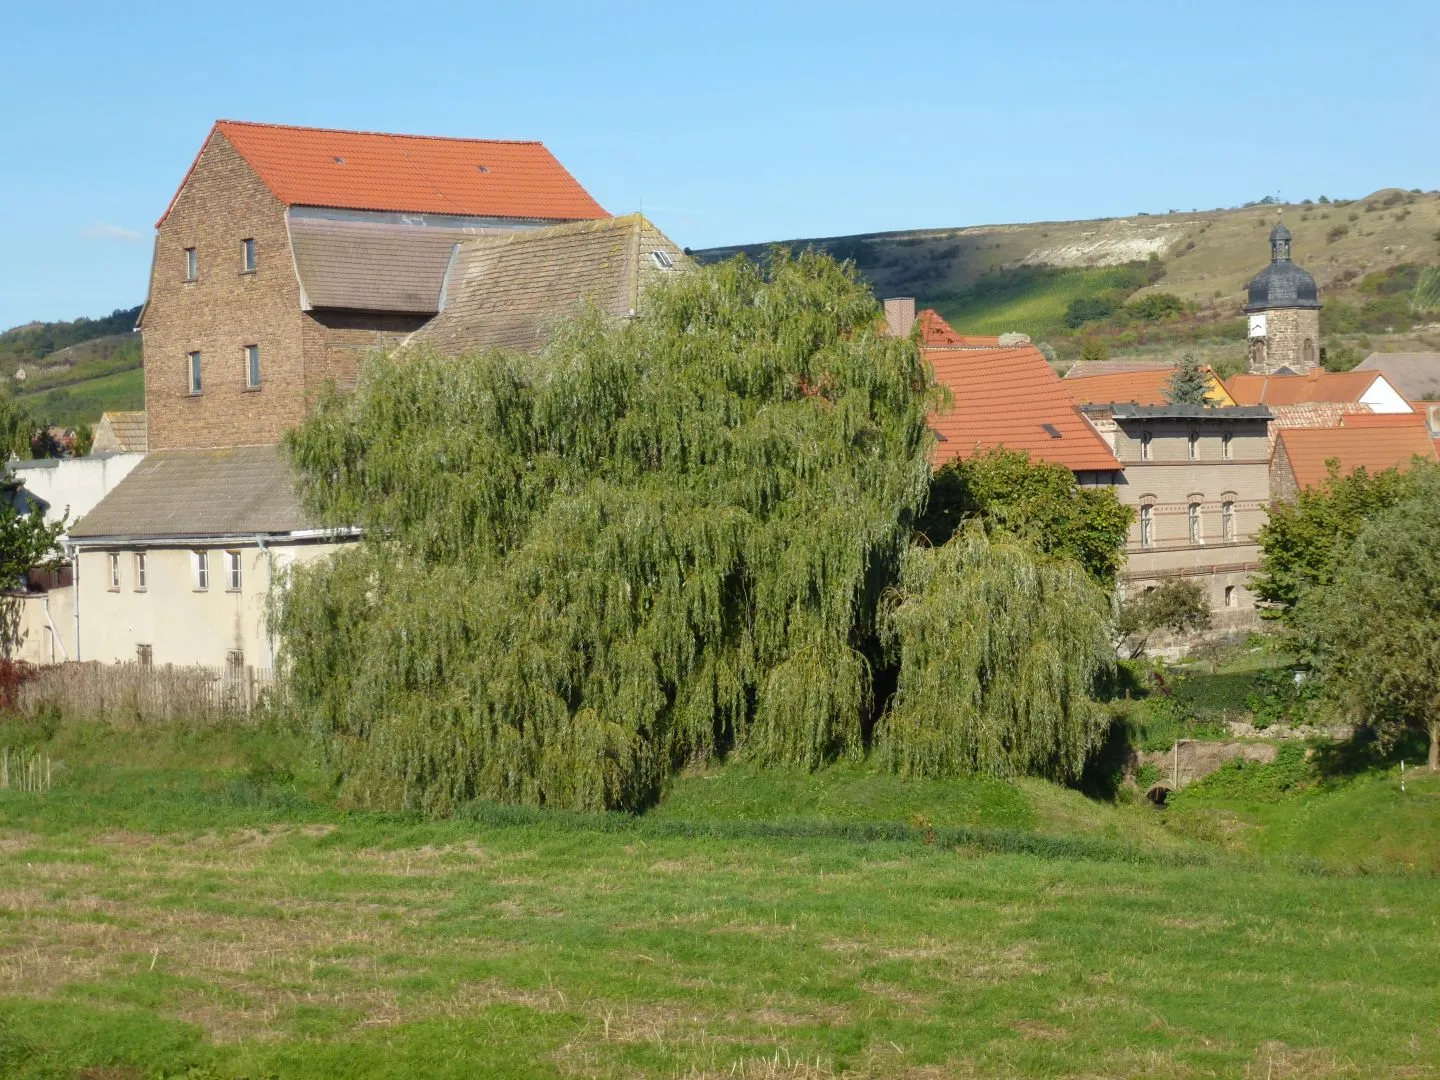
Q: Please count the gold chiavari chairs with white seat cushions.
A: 0